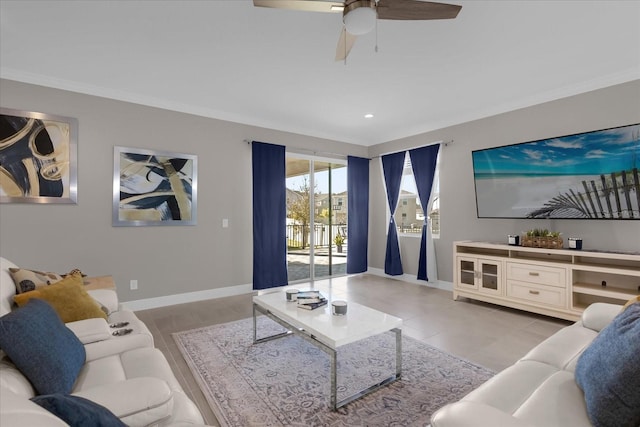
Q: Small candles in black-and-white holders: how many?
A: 2